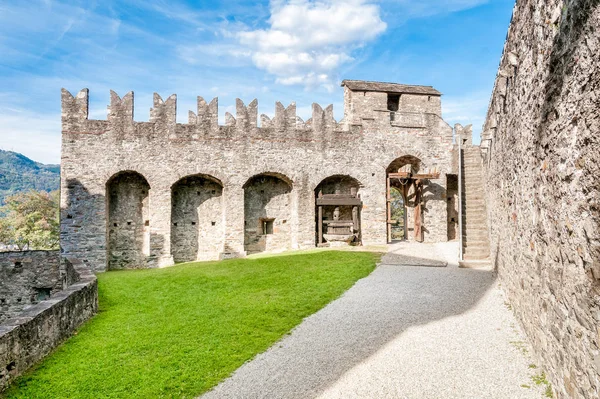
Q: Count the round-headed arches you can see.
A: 5